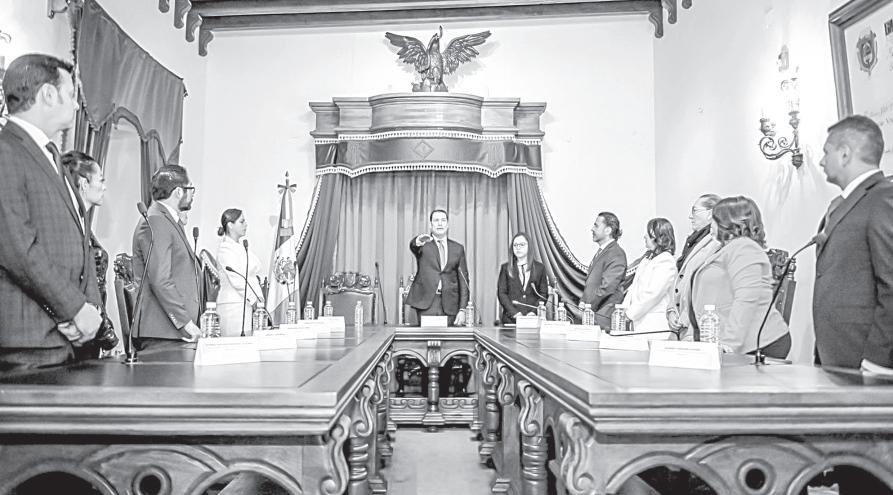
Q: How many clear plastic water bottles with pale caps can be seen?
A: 12